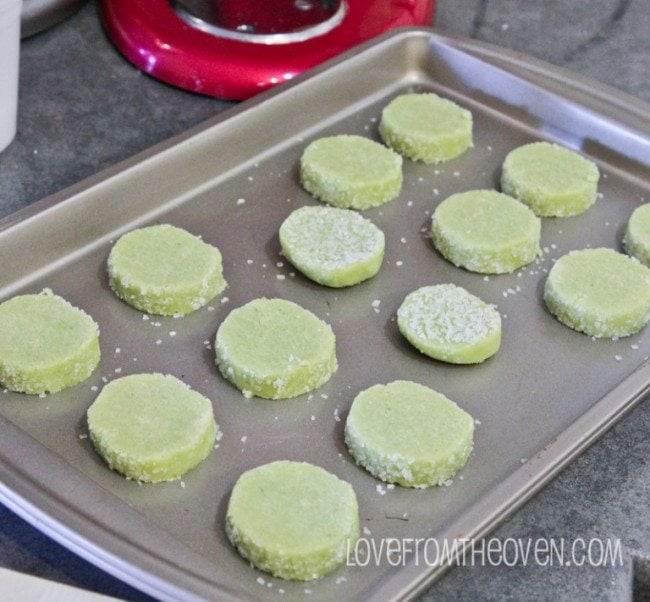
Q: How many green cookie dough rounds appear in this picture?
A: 14